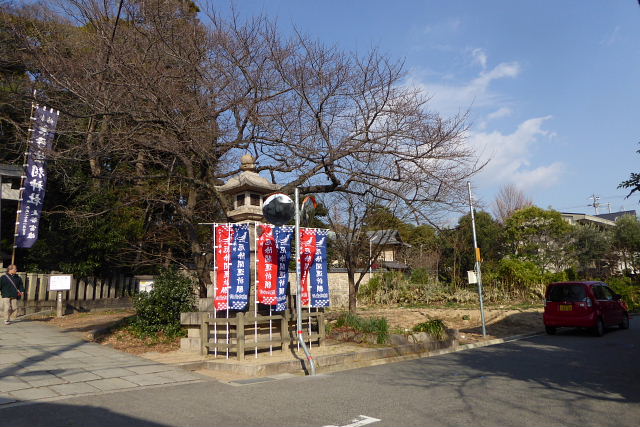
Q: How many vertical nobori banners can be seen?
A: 7